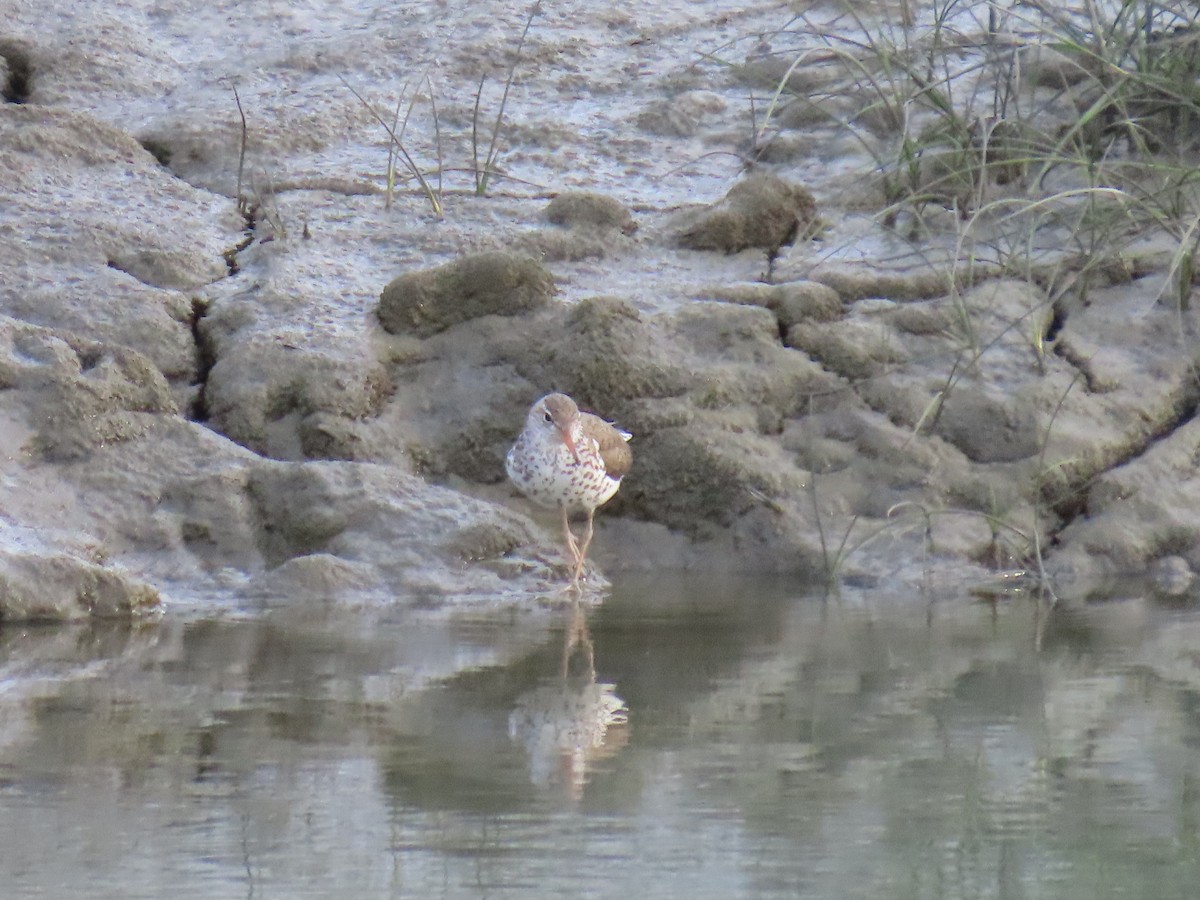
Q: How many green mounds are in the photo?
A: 3